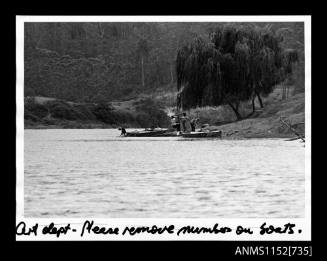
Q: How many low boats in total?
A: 2